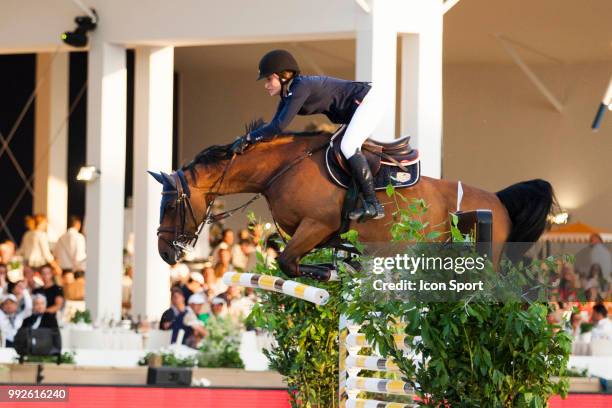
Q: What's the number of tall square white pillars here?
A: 5